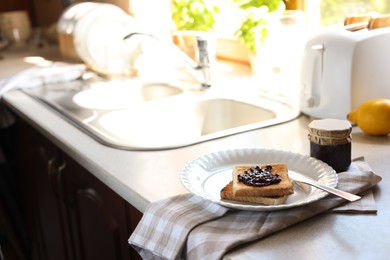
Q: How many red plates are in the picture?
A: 0